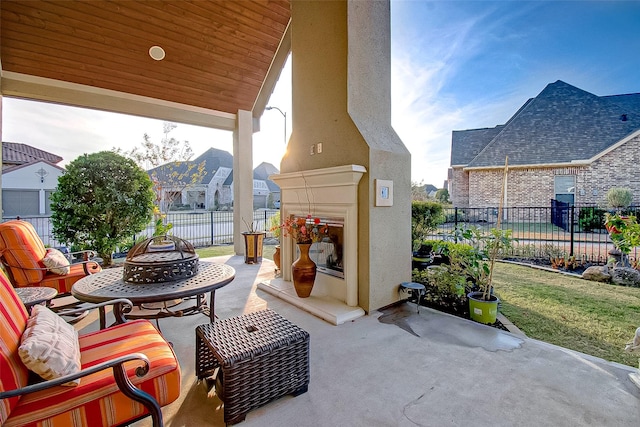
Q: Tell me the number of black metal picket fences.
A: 2